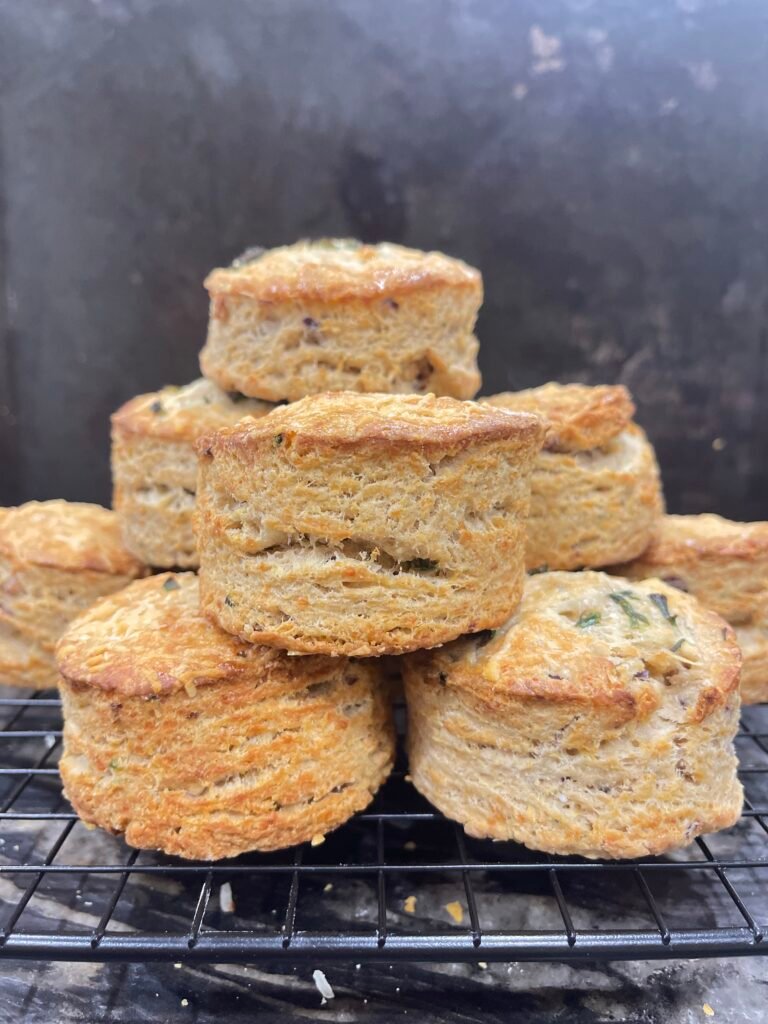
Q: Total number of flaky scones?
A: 8